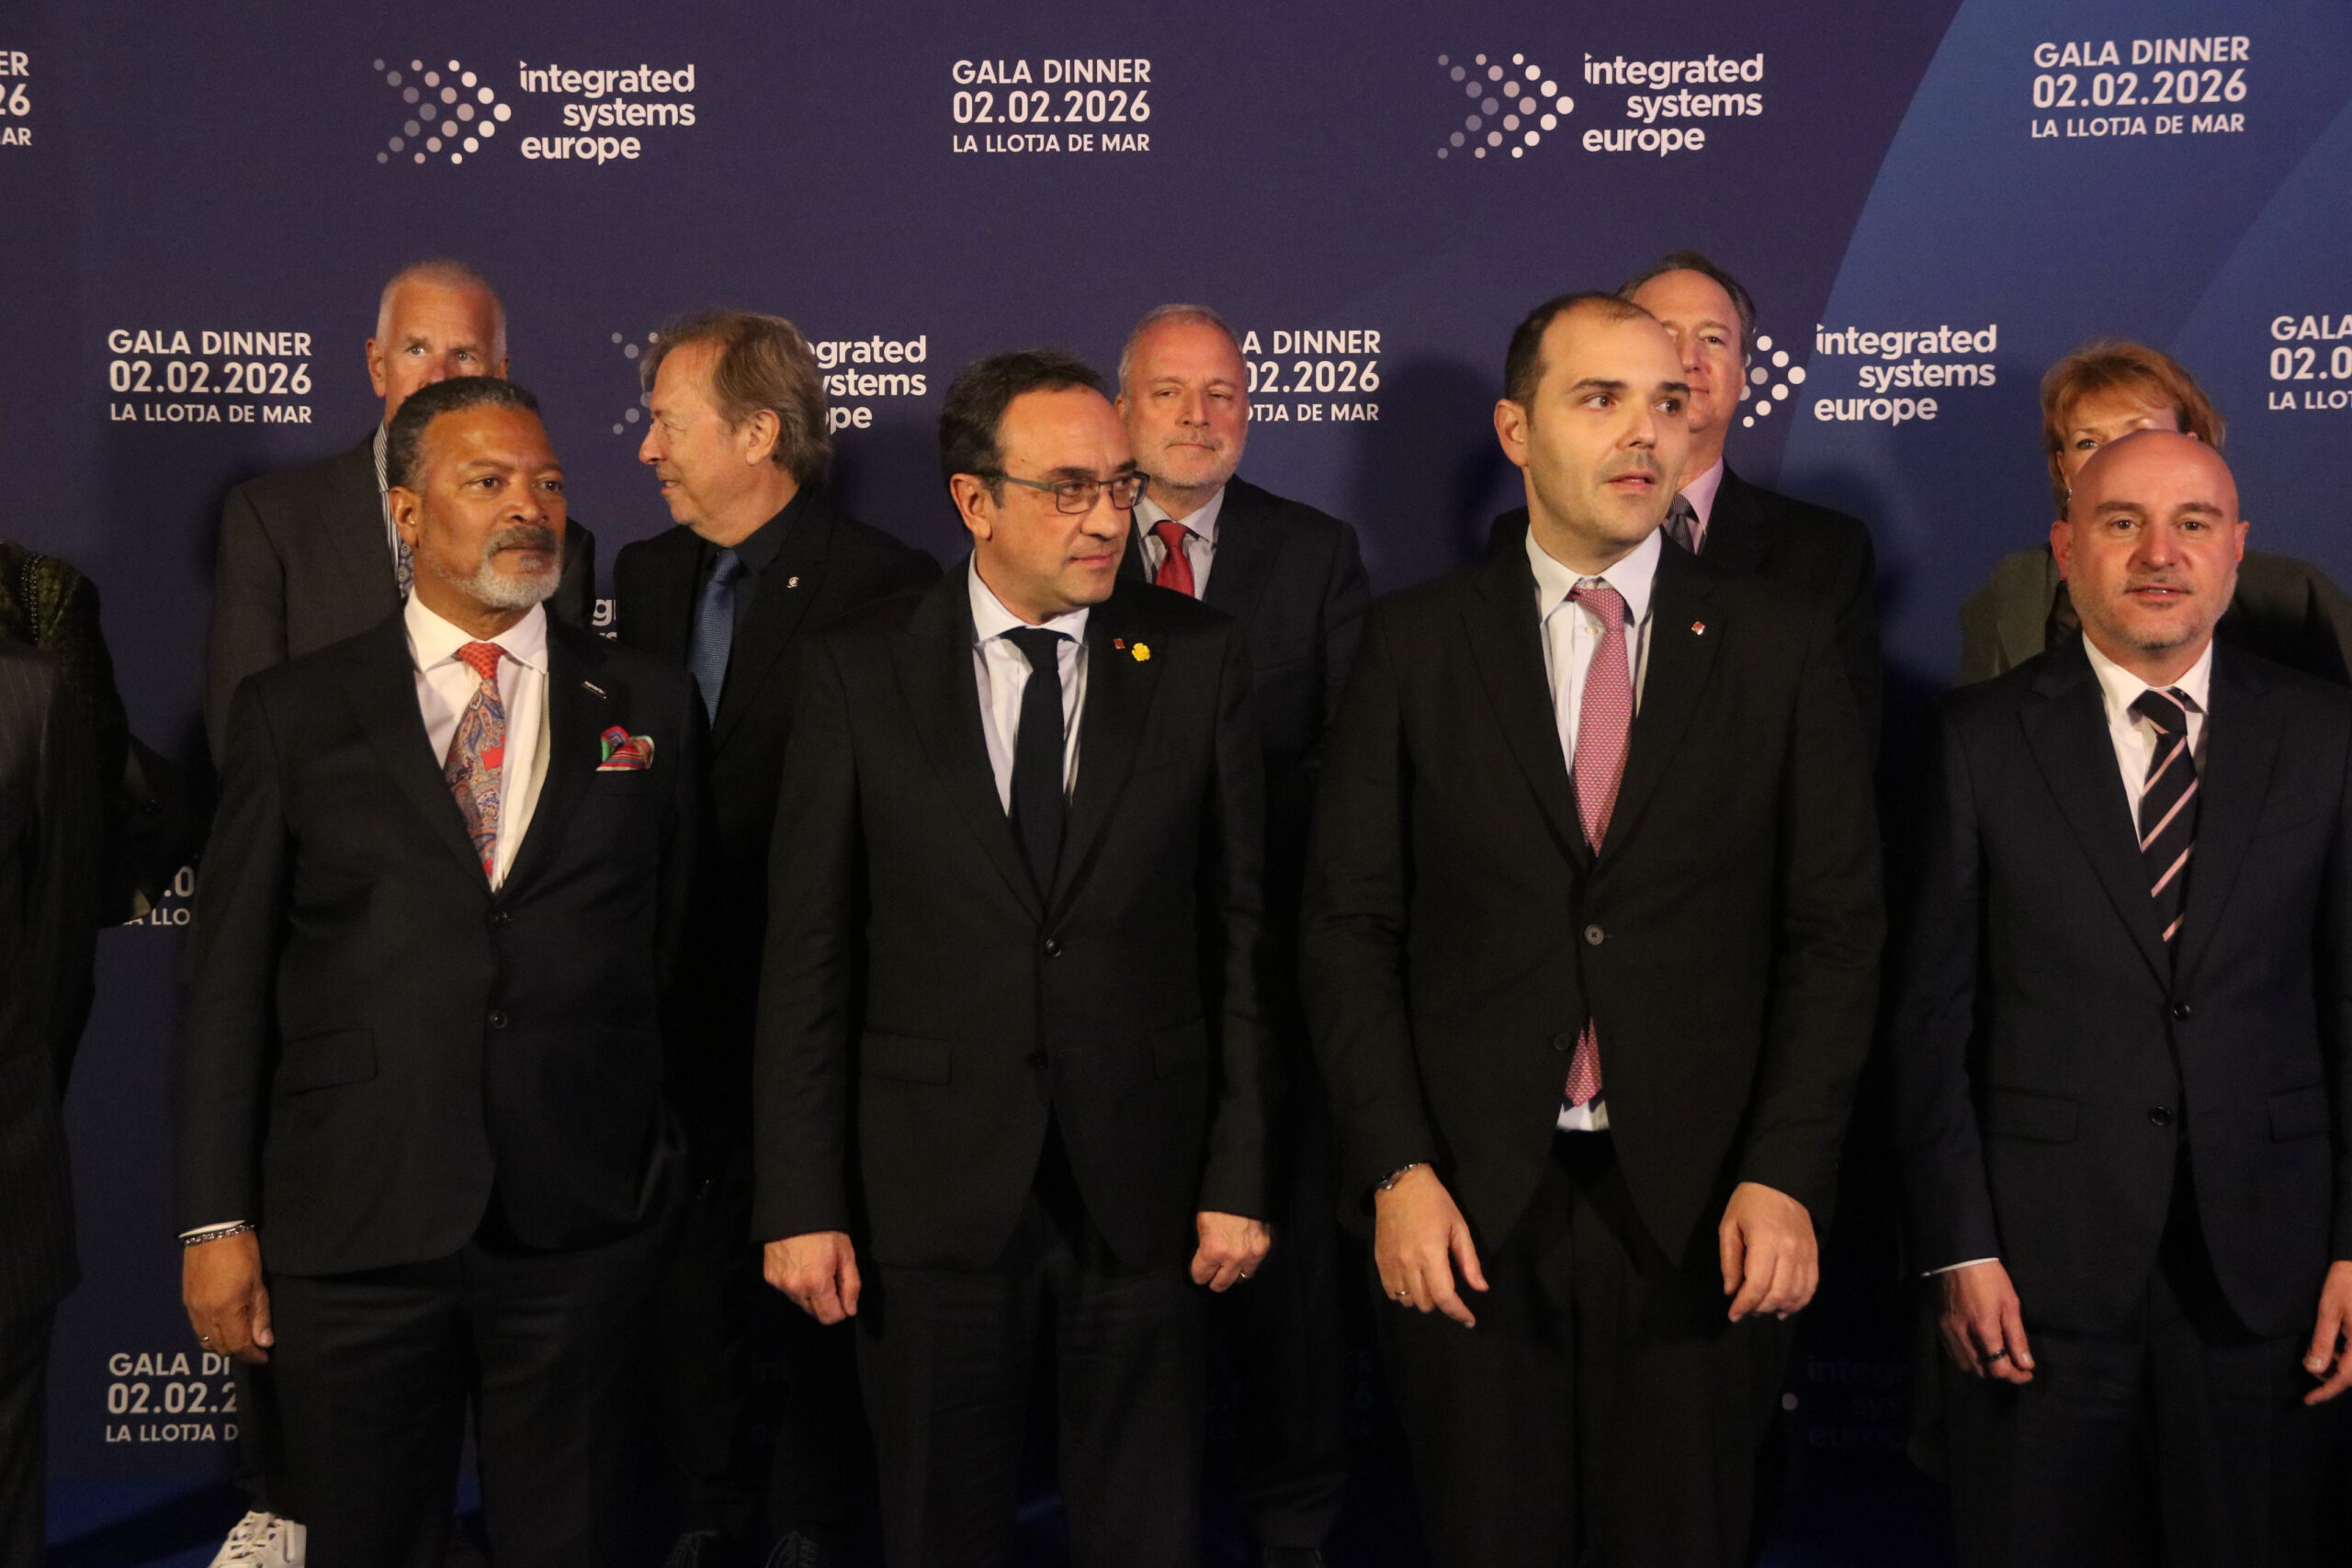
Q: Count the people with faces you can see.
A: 9